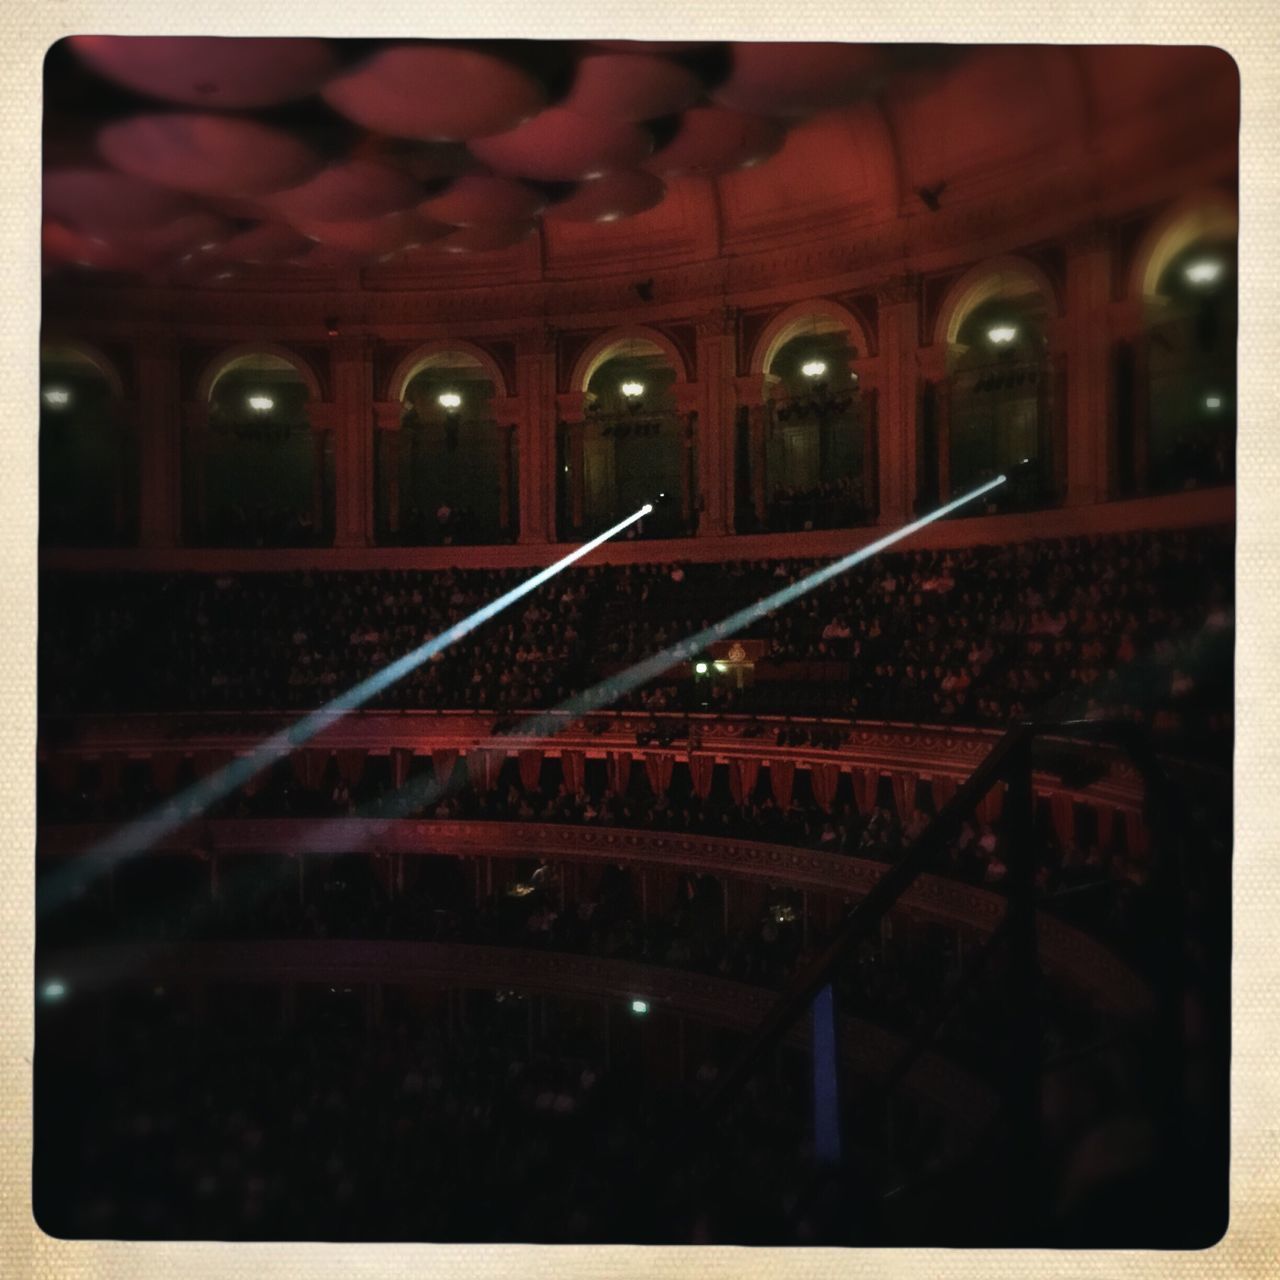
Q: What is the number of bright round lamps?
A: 7